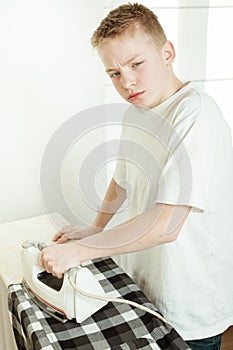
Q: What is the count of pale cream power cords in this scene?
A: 1